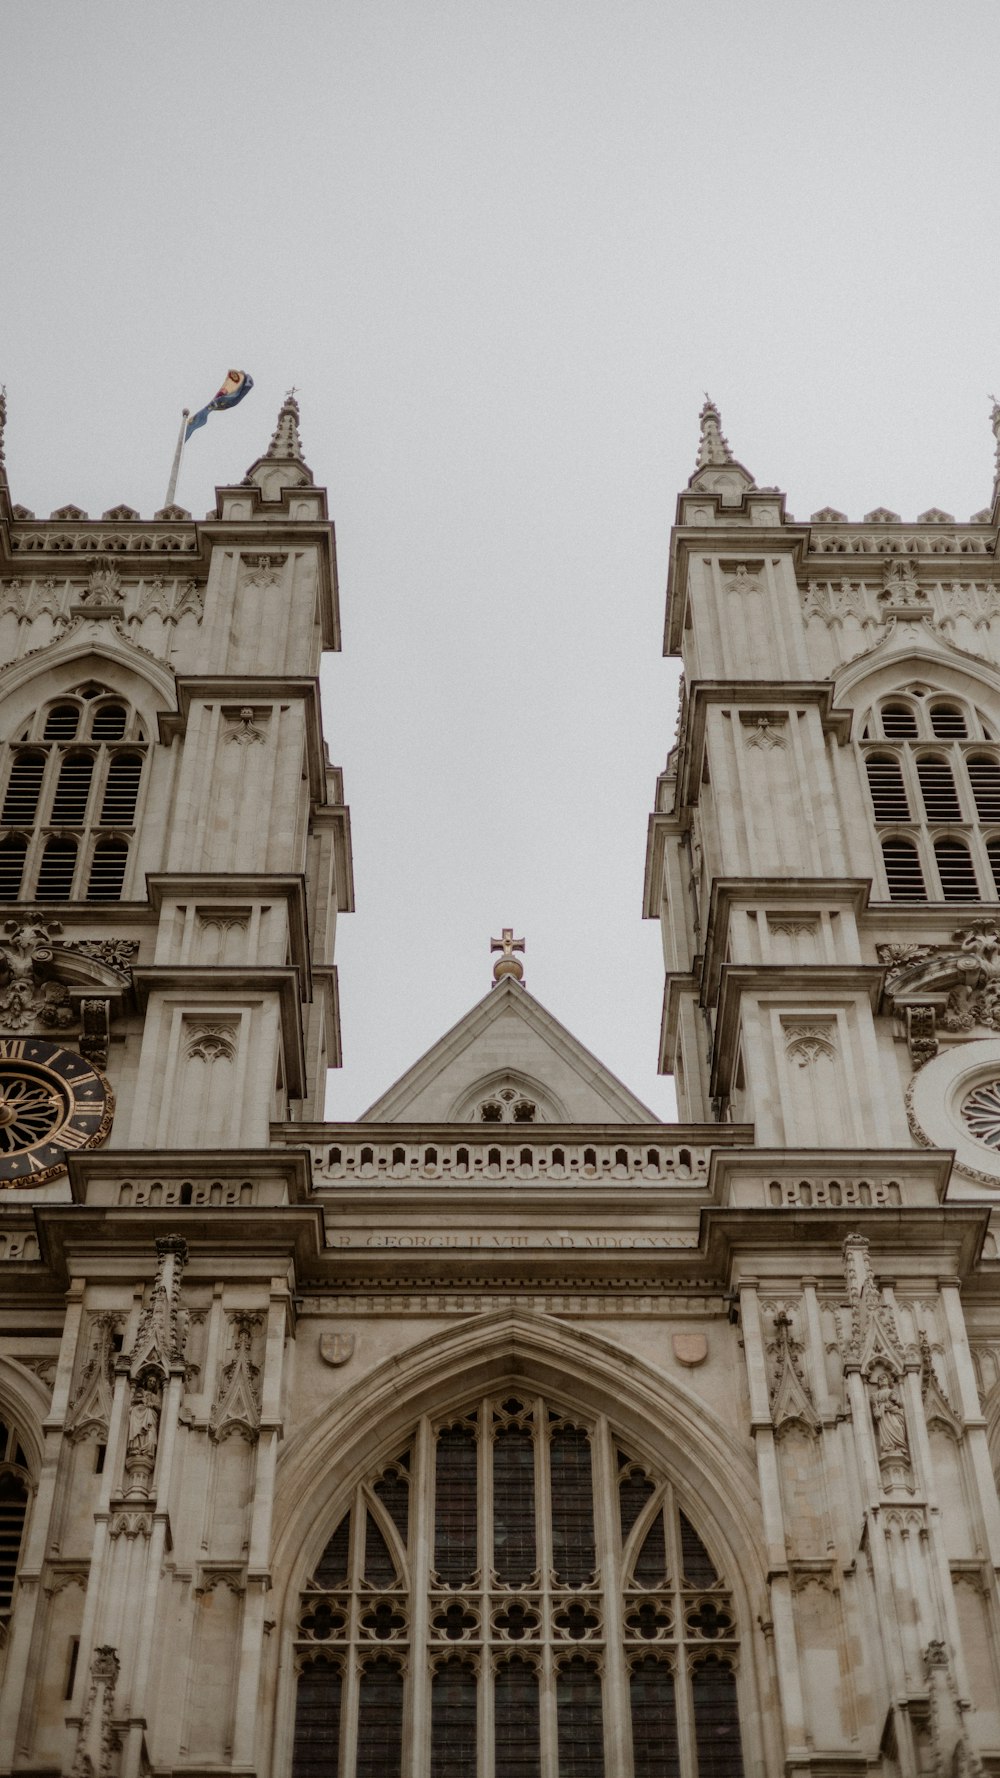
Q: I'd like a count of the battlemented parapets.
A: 2